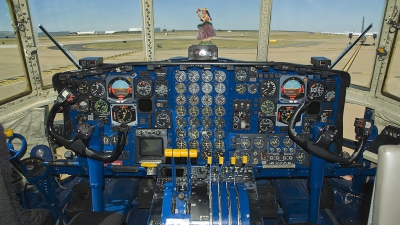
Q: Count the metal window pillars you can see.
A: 4